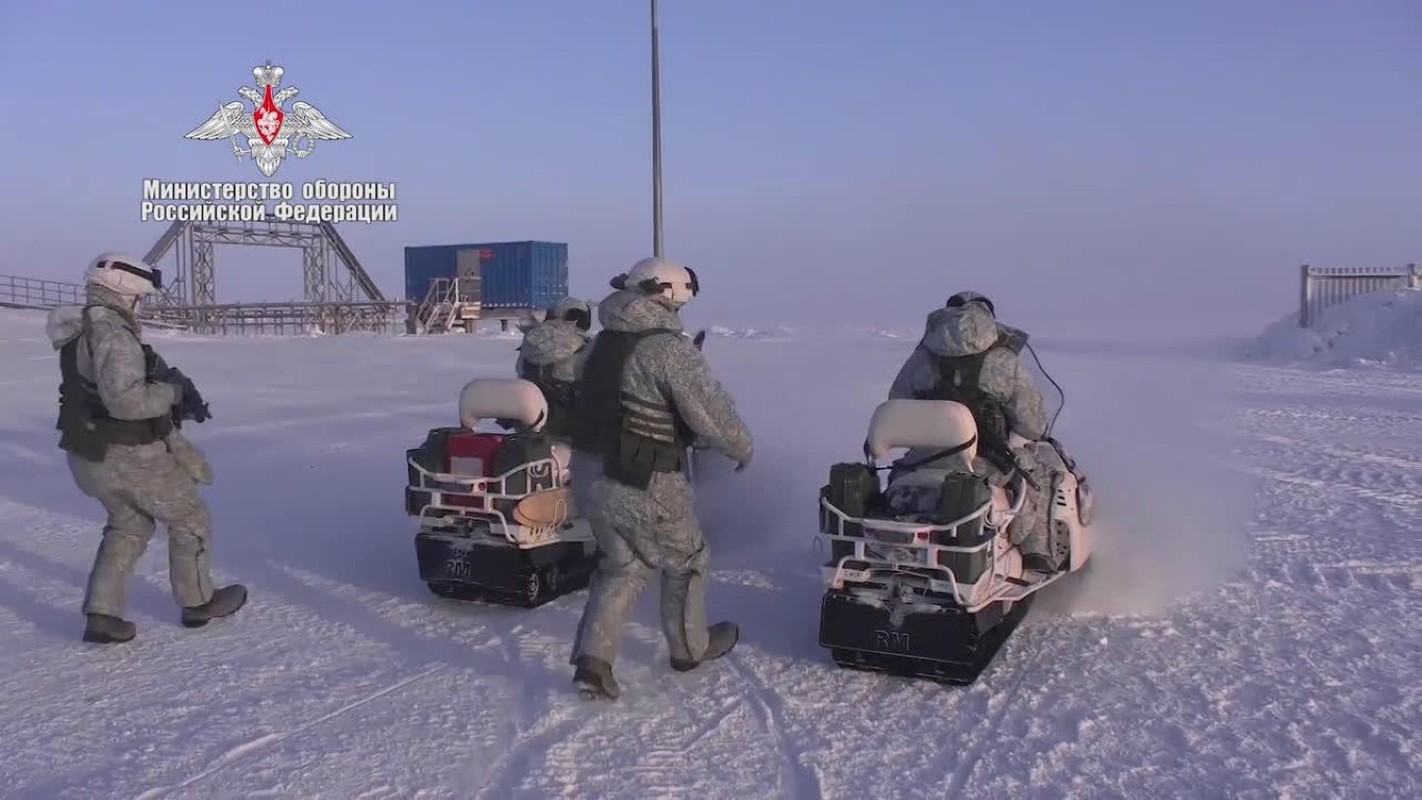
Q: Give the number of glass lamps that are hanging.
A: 0